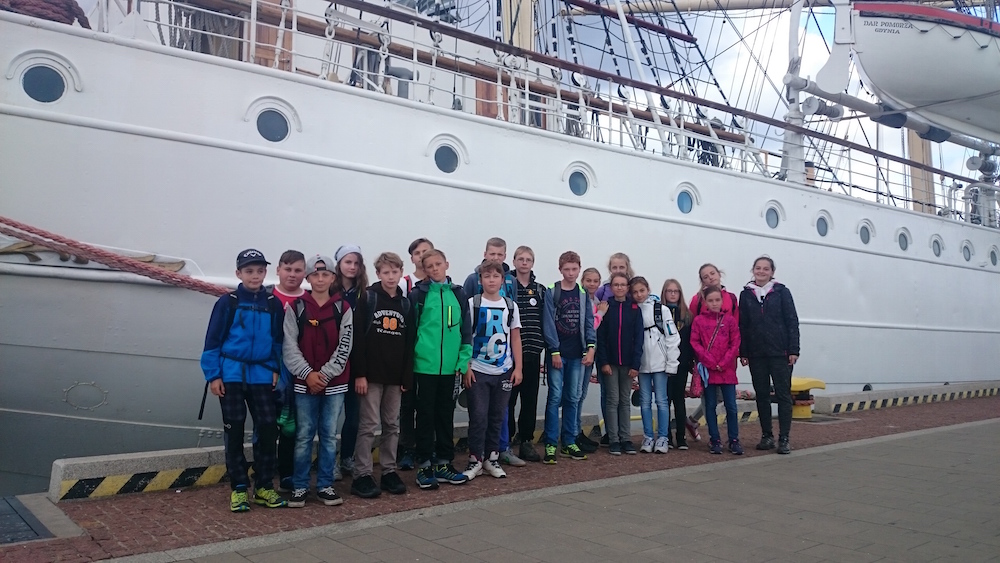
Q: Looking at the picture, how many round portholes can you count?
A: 12